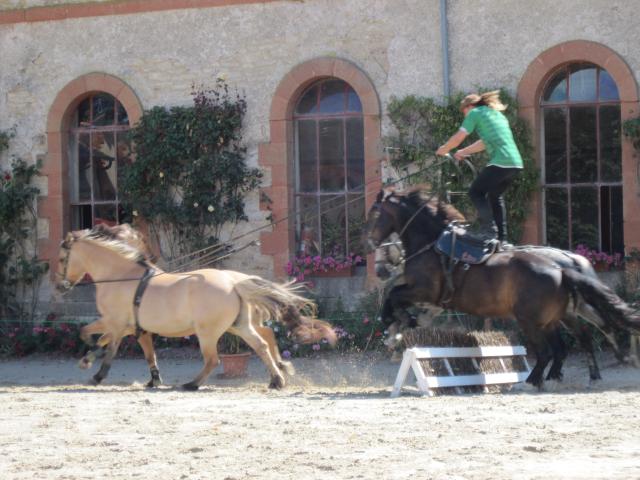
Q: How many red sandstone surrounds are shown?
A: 3